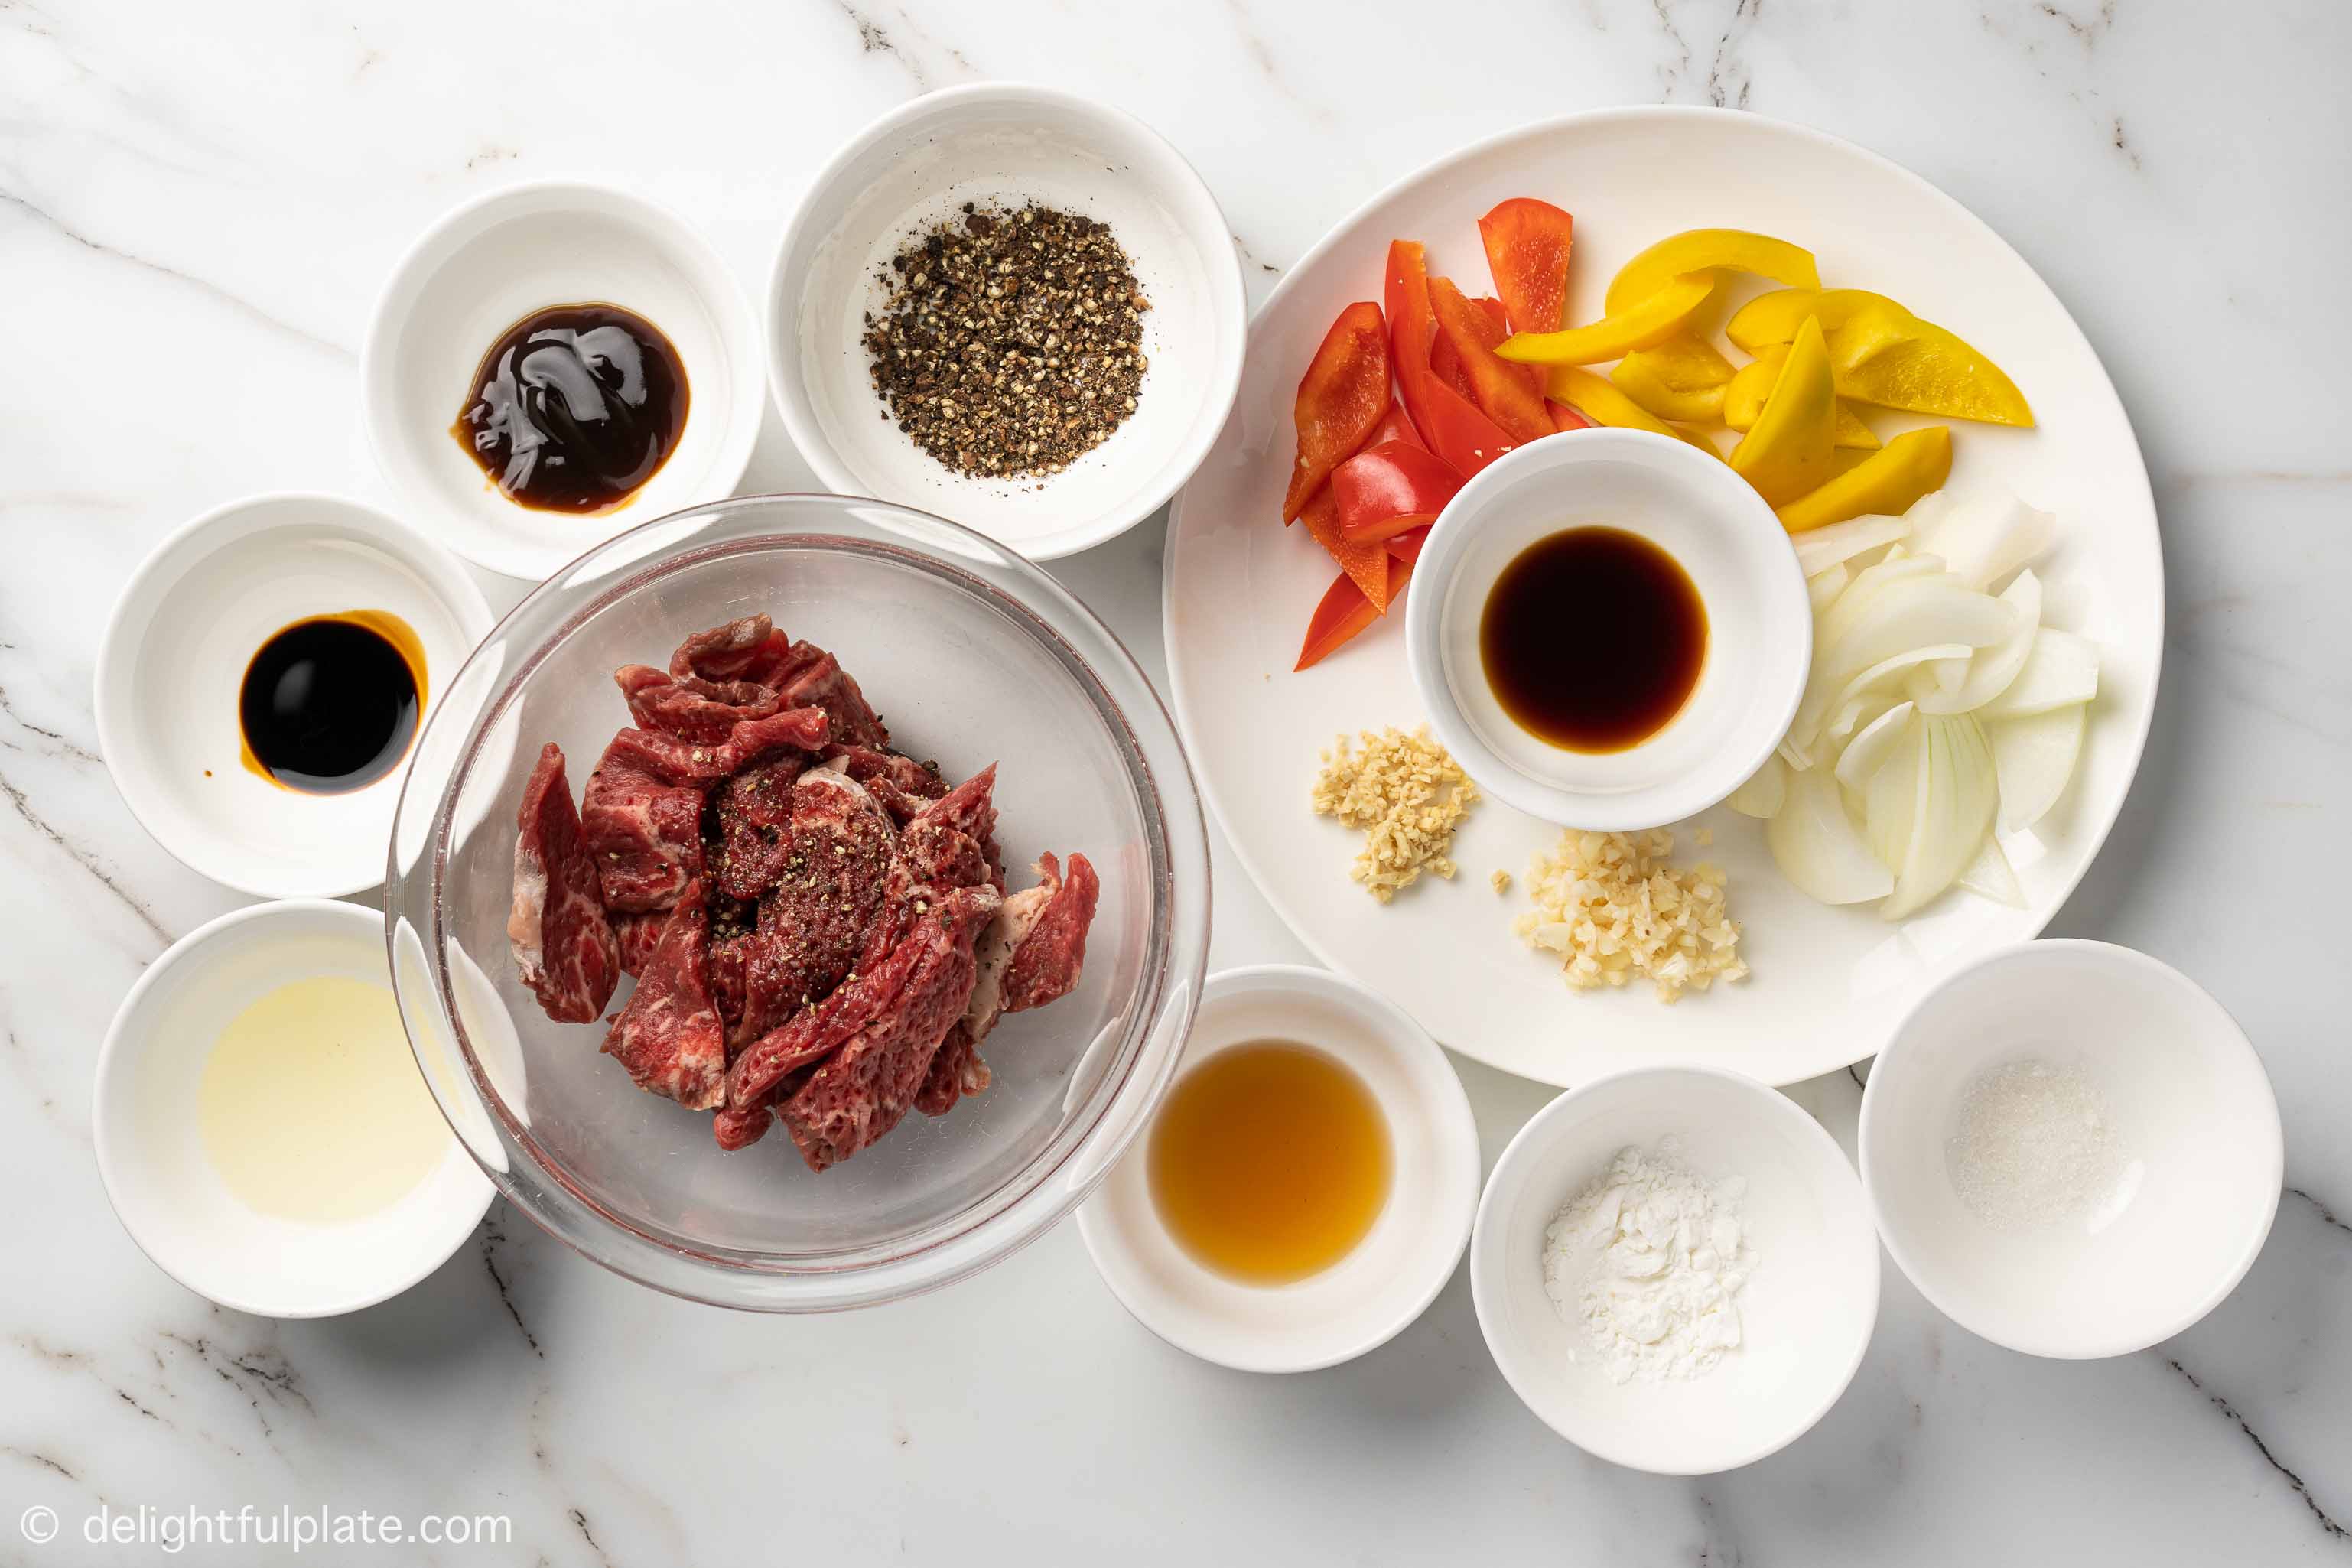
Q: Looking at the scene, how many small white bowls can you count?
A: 8